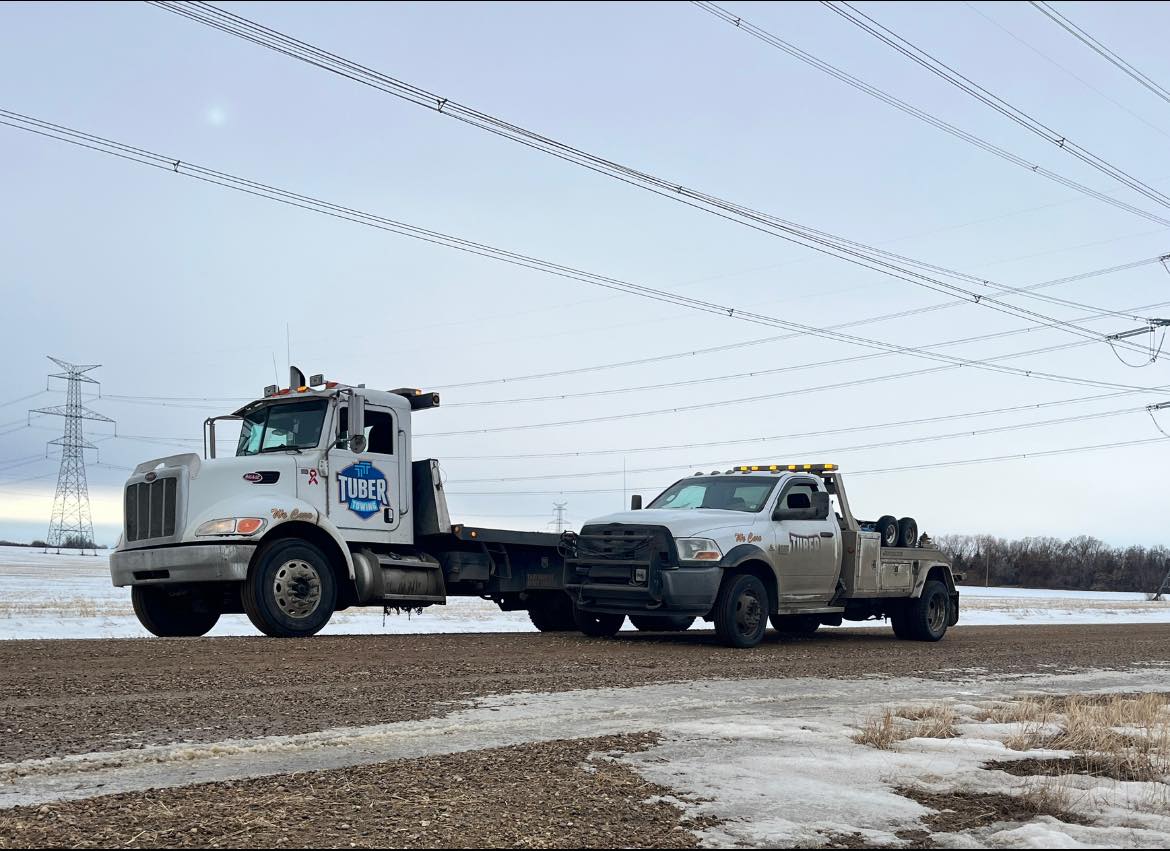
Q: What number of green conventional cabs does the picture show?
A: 0